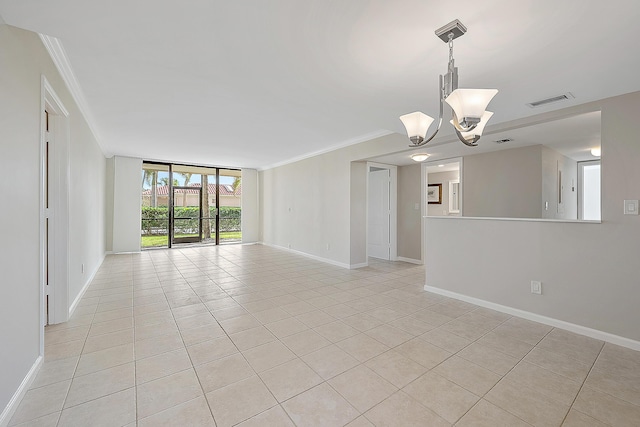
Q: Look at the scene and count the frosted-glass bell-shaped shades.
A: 3